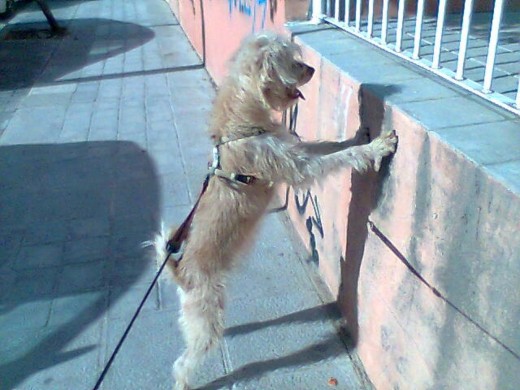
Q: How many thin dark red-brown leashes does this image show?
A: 1